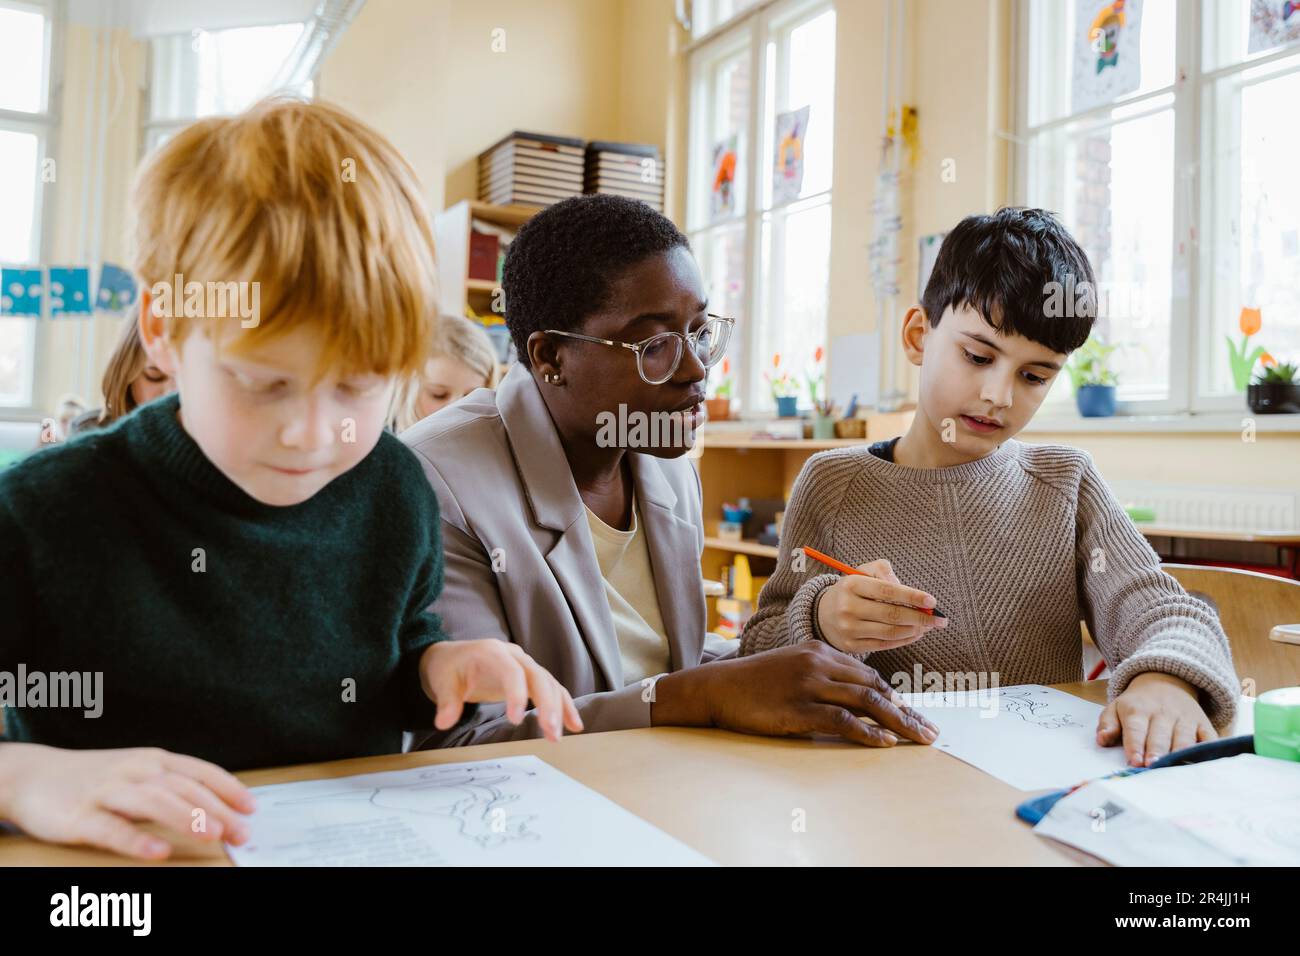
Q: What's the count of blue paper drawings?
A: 3